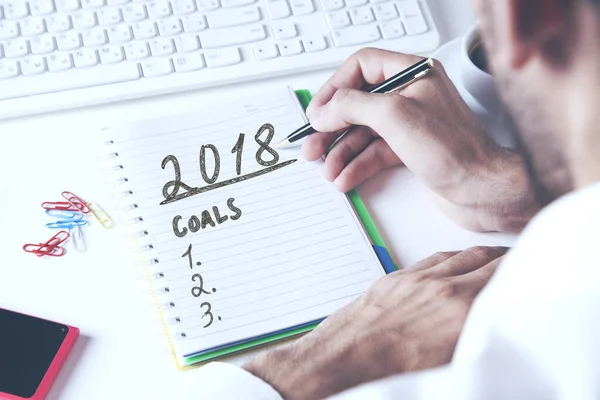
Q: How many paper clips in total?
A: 8